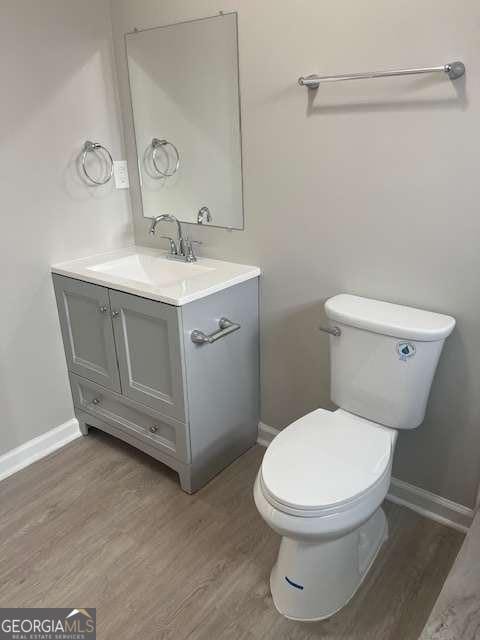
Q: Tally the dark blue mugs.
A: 0